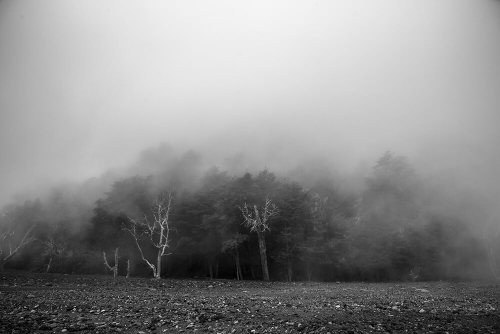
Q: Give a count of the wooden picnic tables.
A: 0